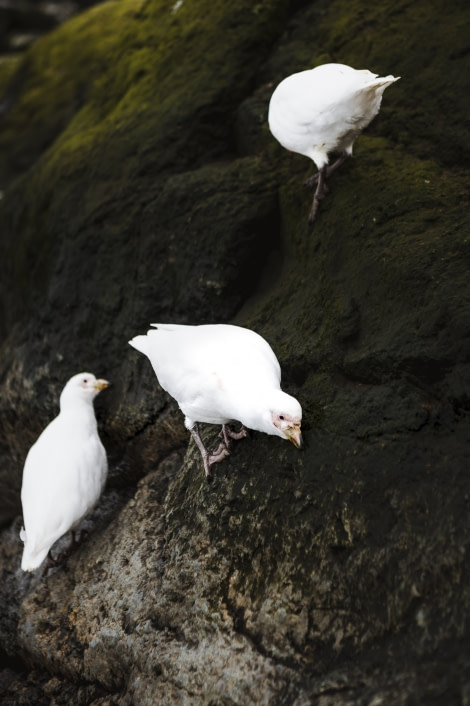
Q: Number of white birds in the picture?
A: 3